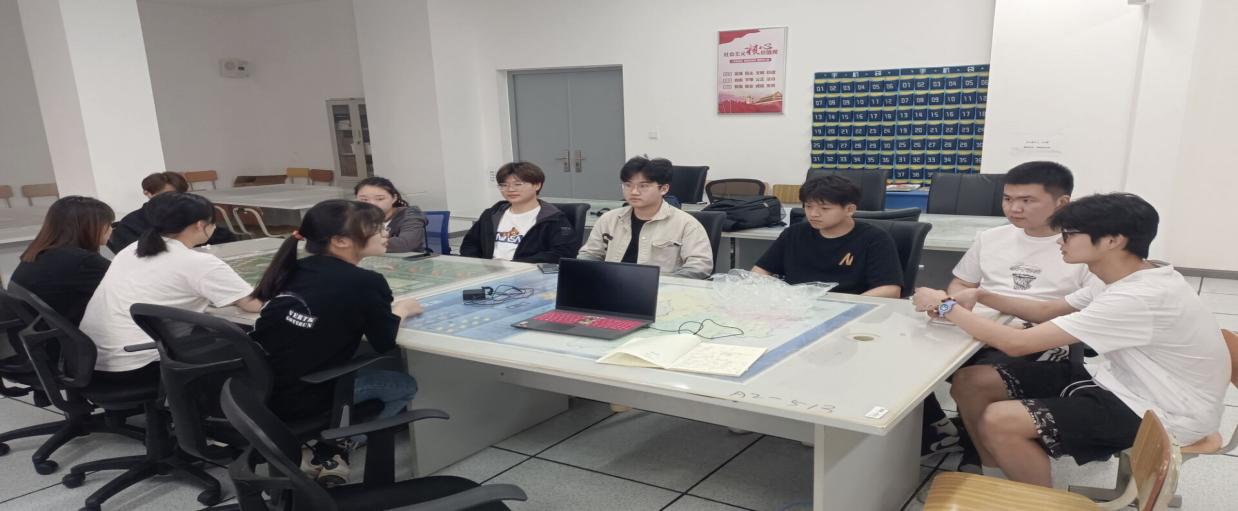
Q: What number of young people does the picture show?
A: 10